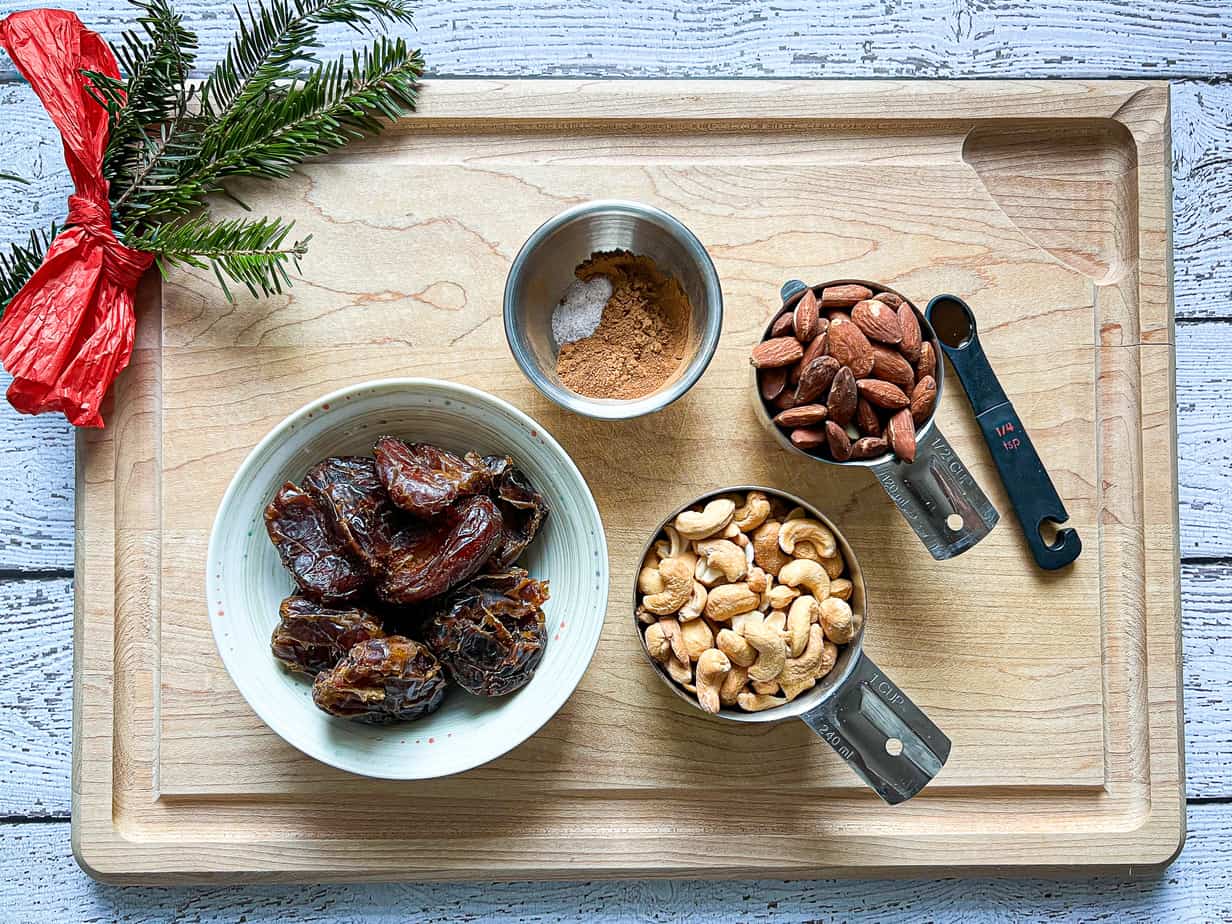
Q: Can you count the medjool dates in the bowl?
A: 8